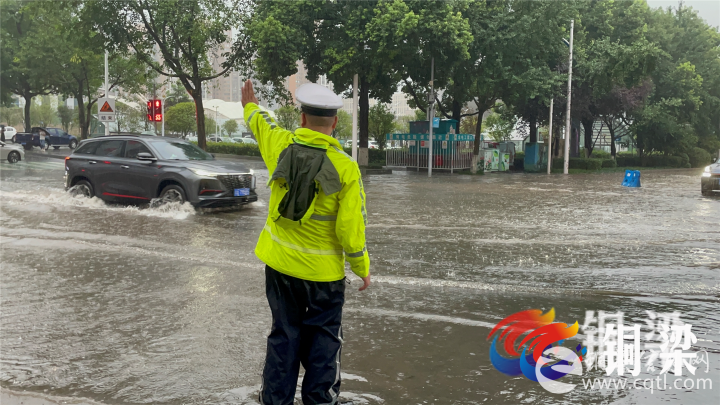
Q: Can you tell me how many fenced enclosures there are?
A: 1